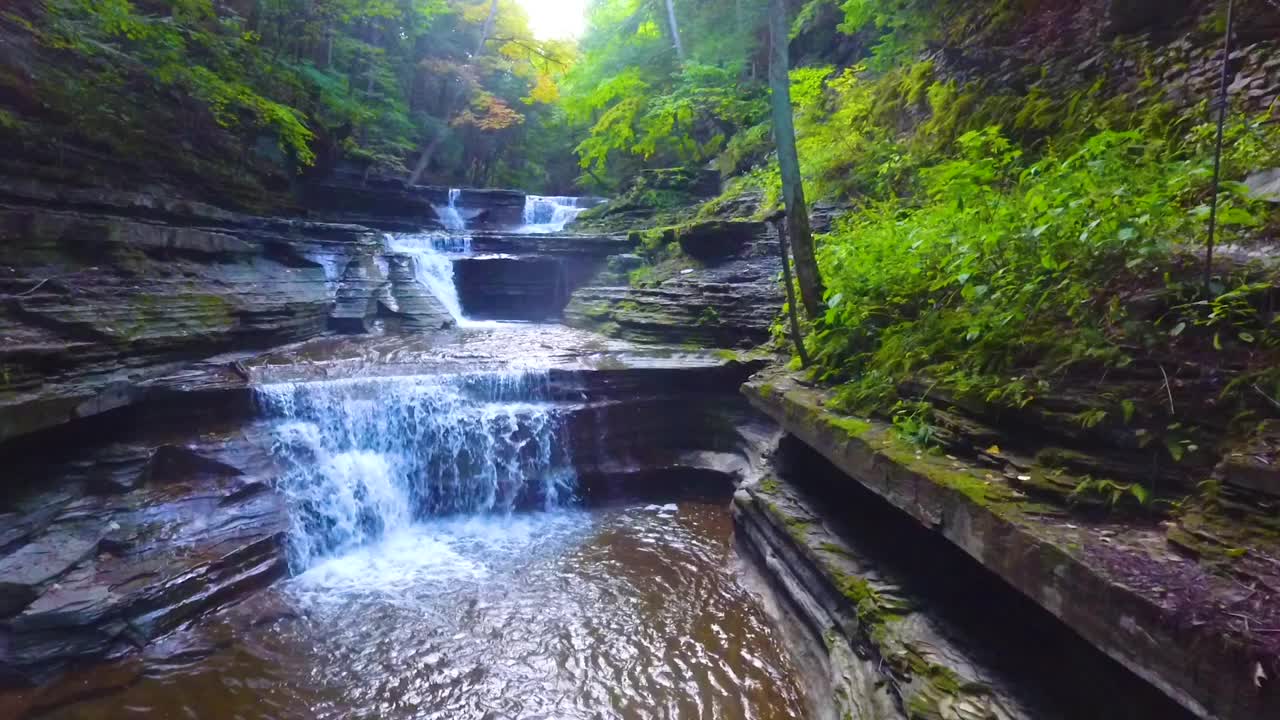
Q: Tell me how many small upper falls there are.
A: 2